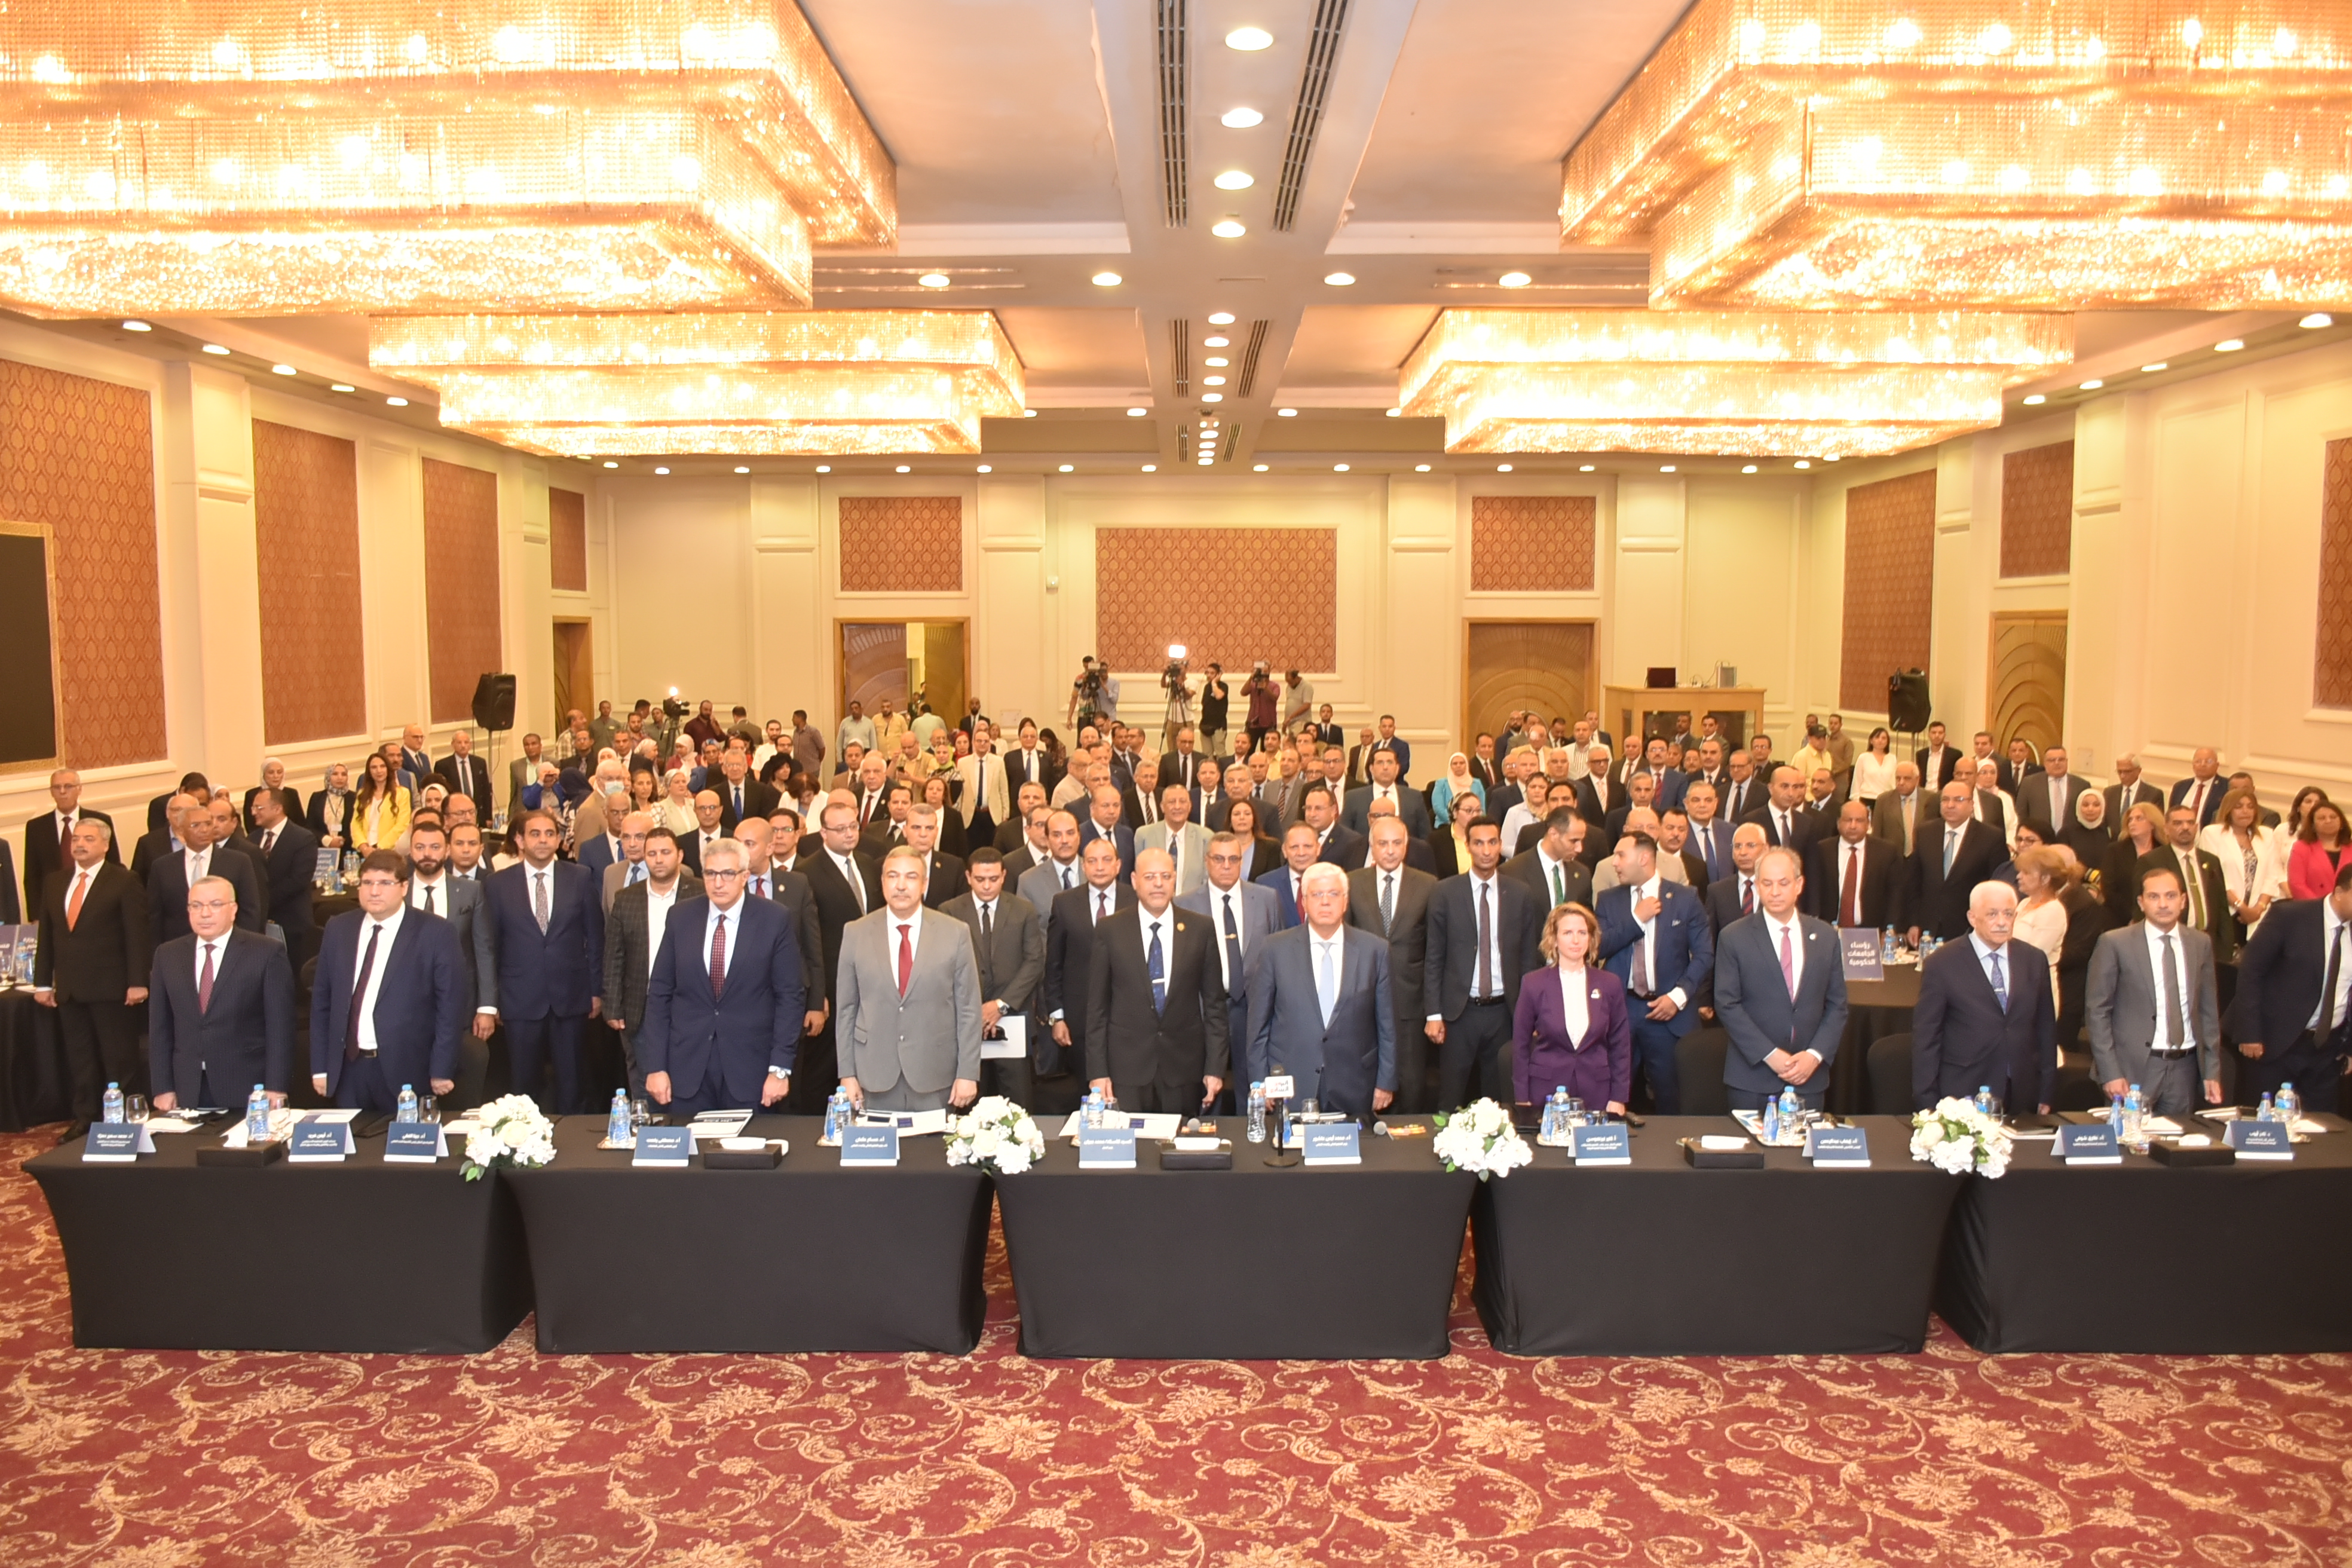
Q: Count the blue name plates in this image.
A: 11